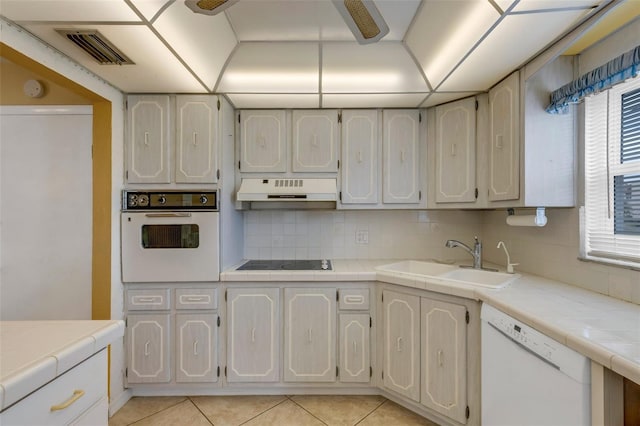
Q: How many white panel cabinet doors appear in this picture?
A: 15